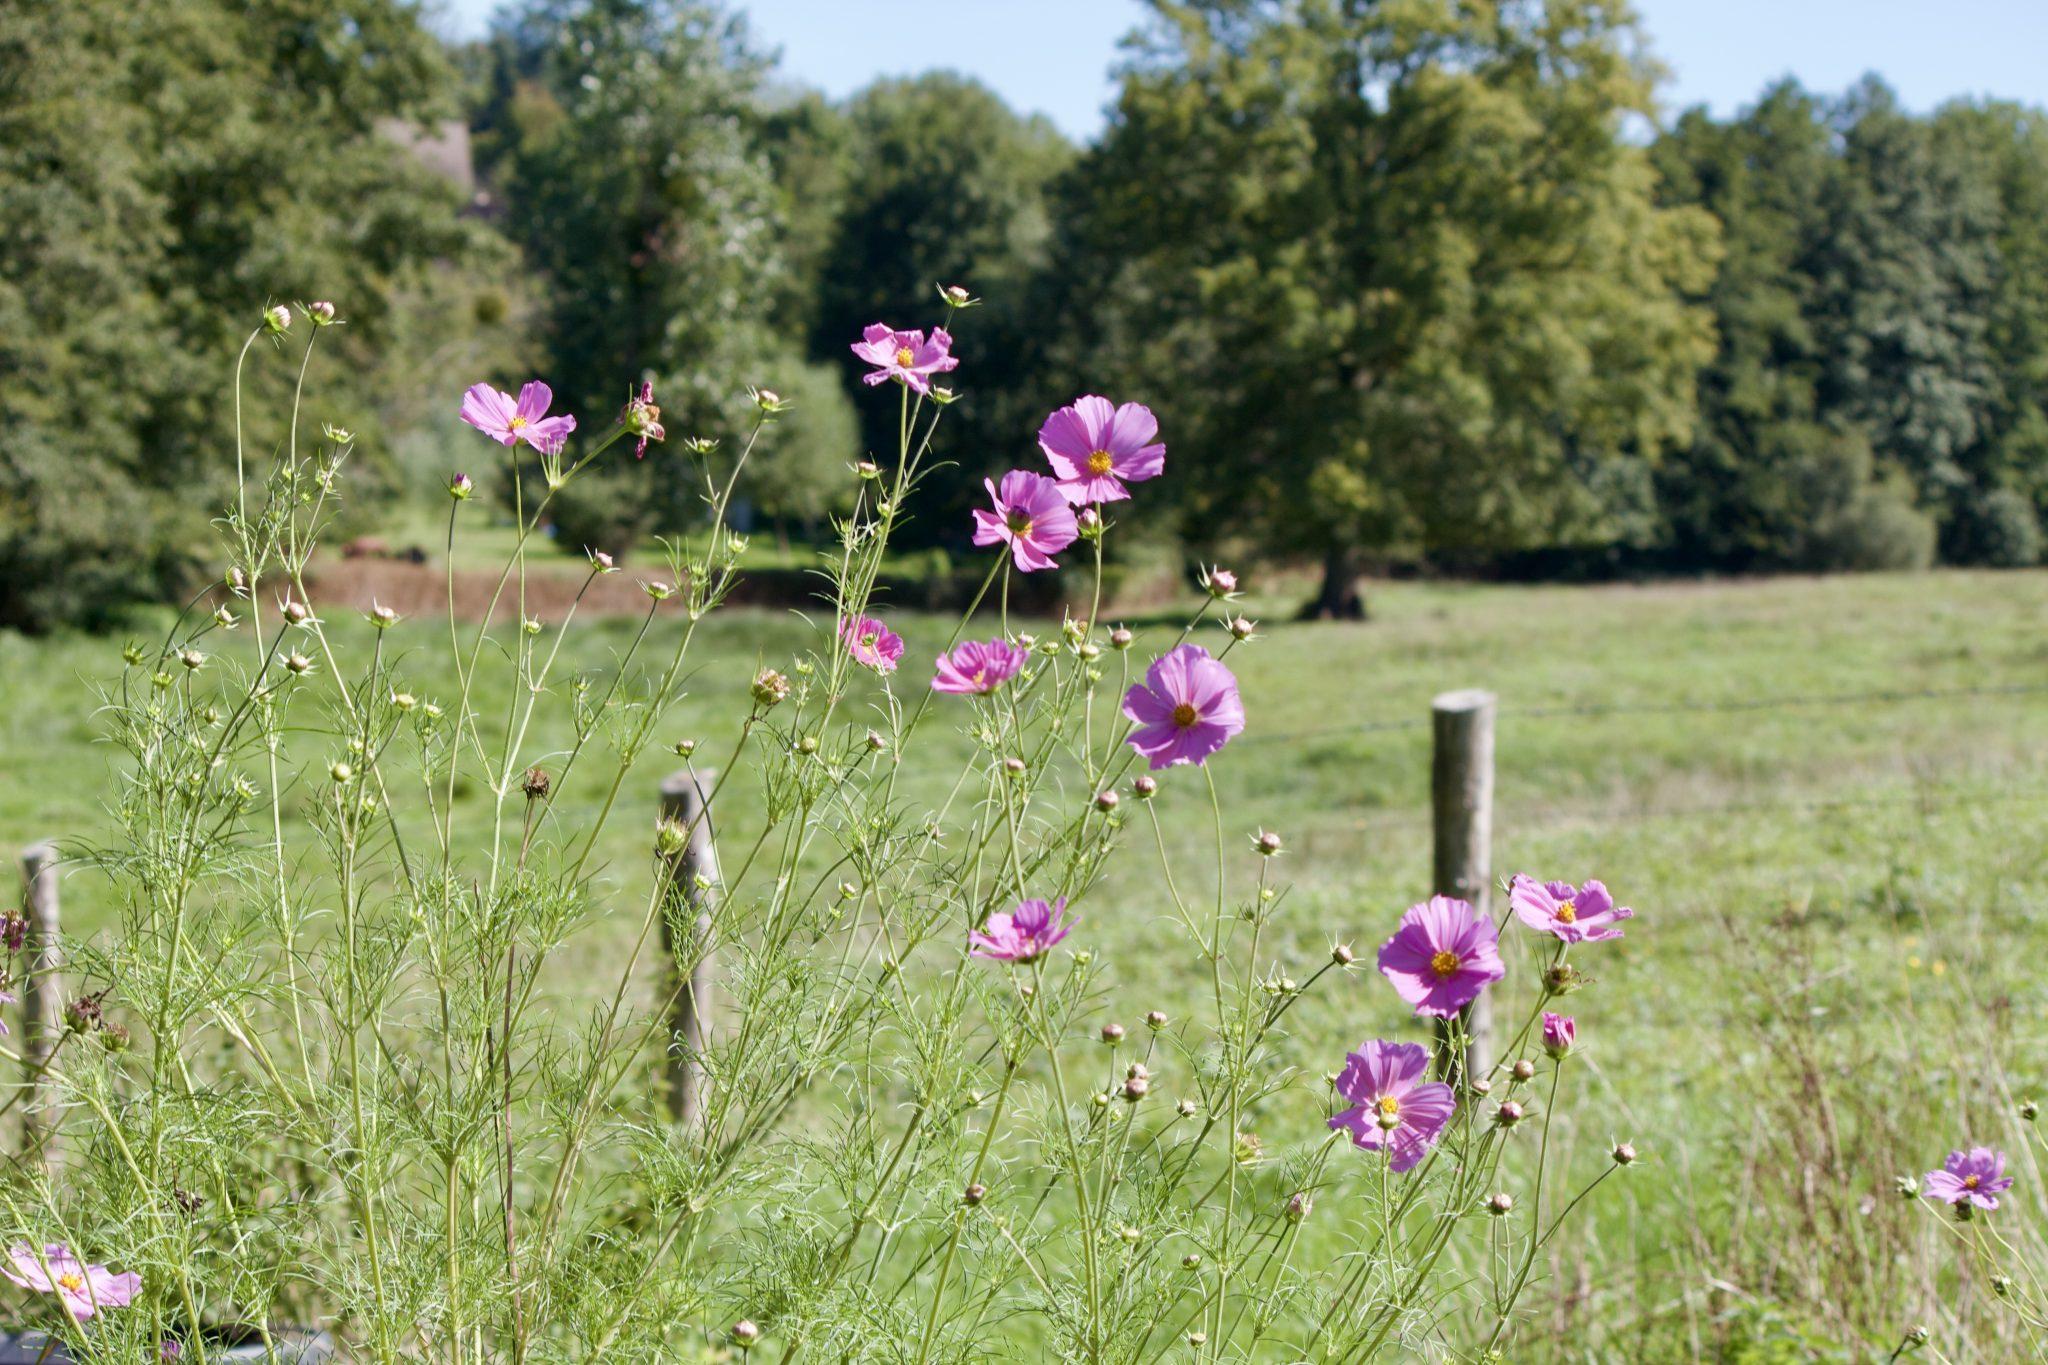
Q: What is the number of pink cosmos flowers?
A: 13